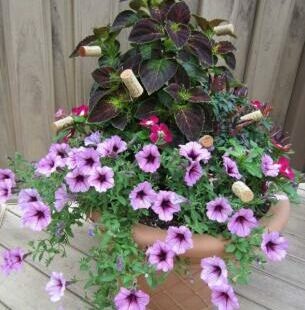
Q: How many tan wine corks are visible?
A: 7